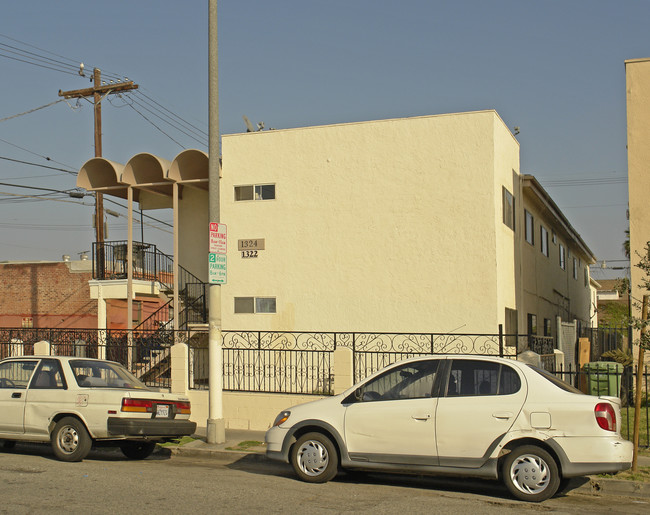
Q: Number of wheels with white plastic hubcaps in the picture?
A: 2